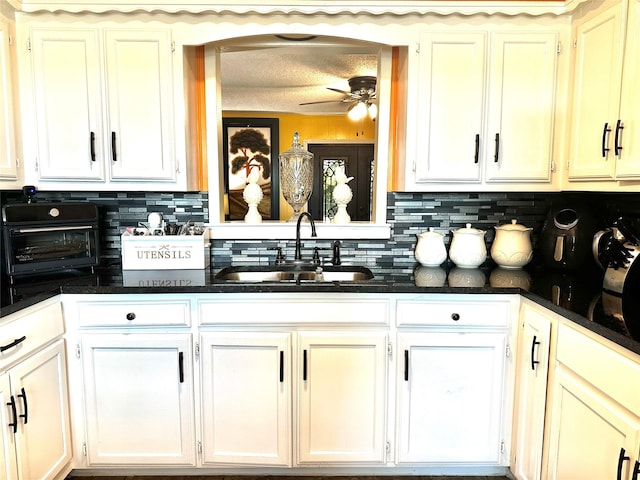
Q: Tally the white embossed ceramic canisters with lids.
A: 3